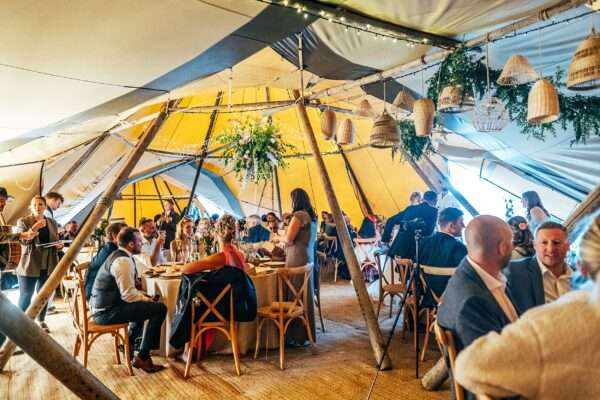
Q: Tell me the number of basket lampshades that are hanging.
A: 11